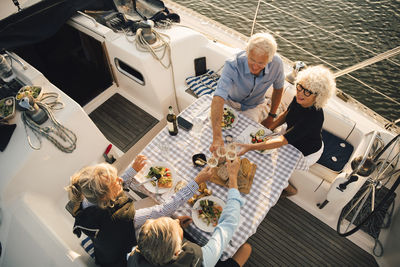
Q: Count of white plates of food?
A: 4